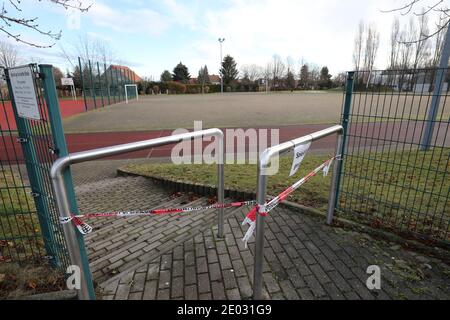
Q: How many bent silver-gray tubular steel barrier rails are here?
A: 2